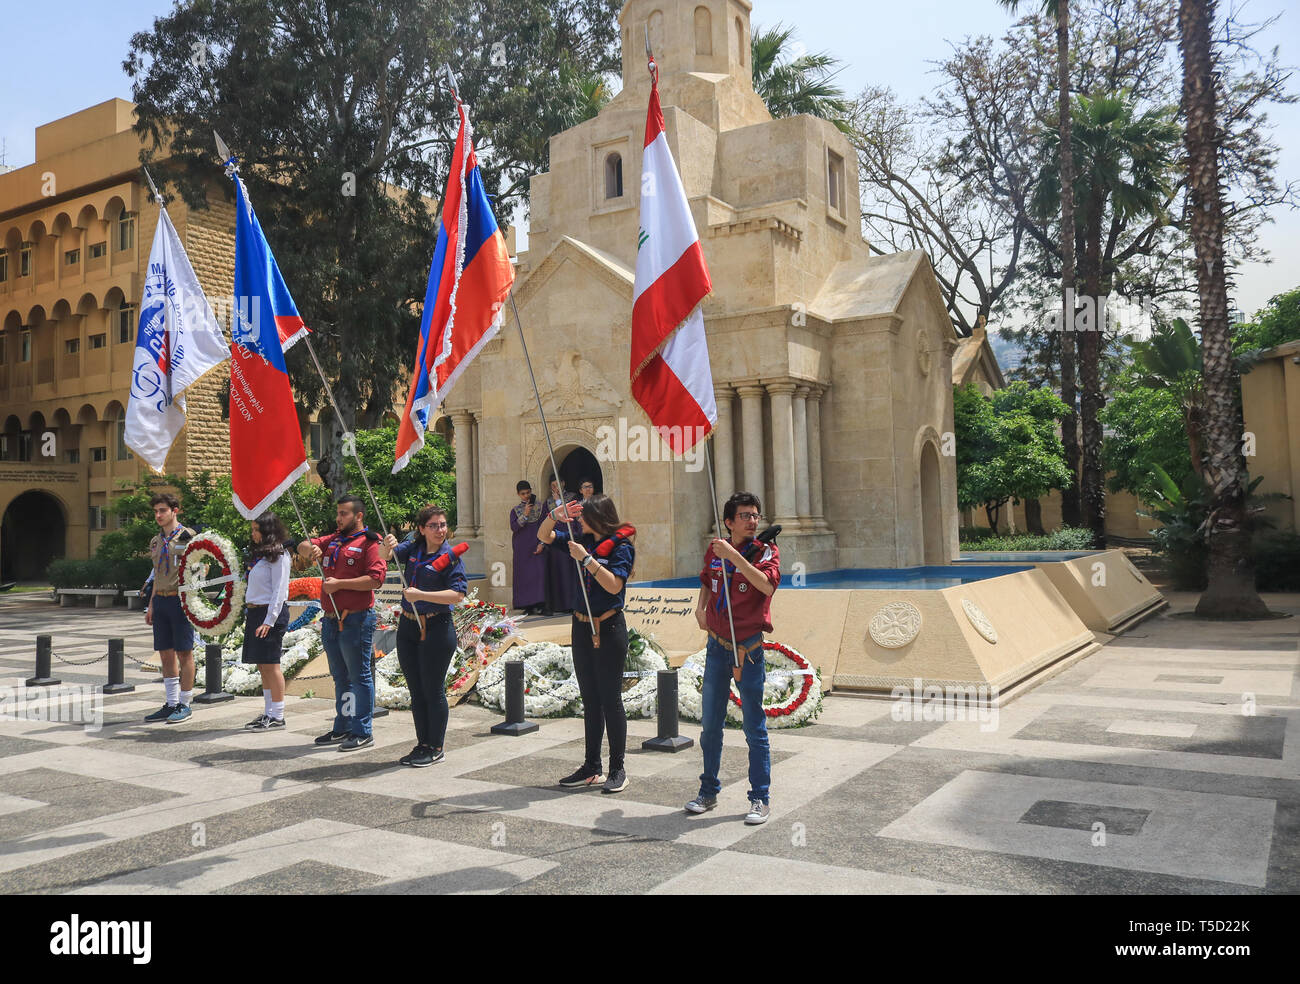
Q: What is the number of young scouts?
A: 6